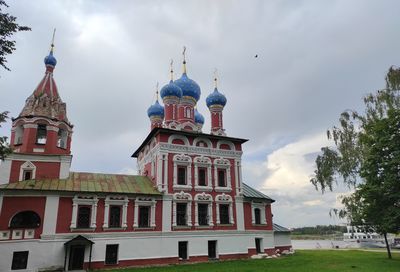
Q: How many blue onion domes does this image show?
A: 6